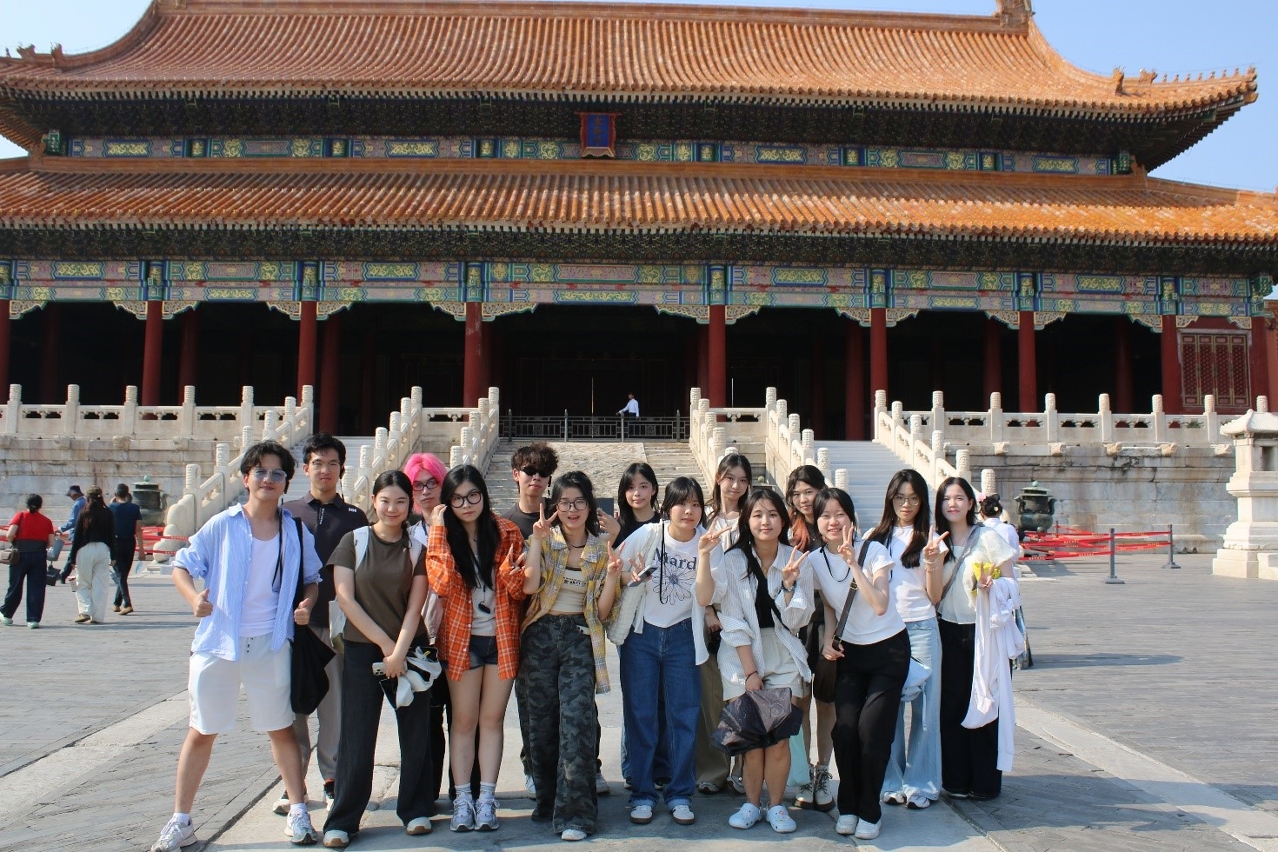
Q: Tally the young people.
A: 15